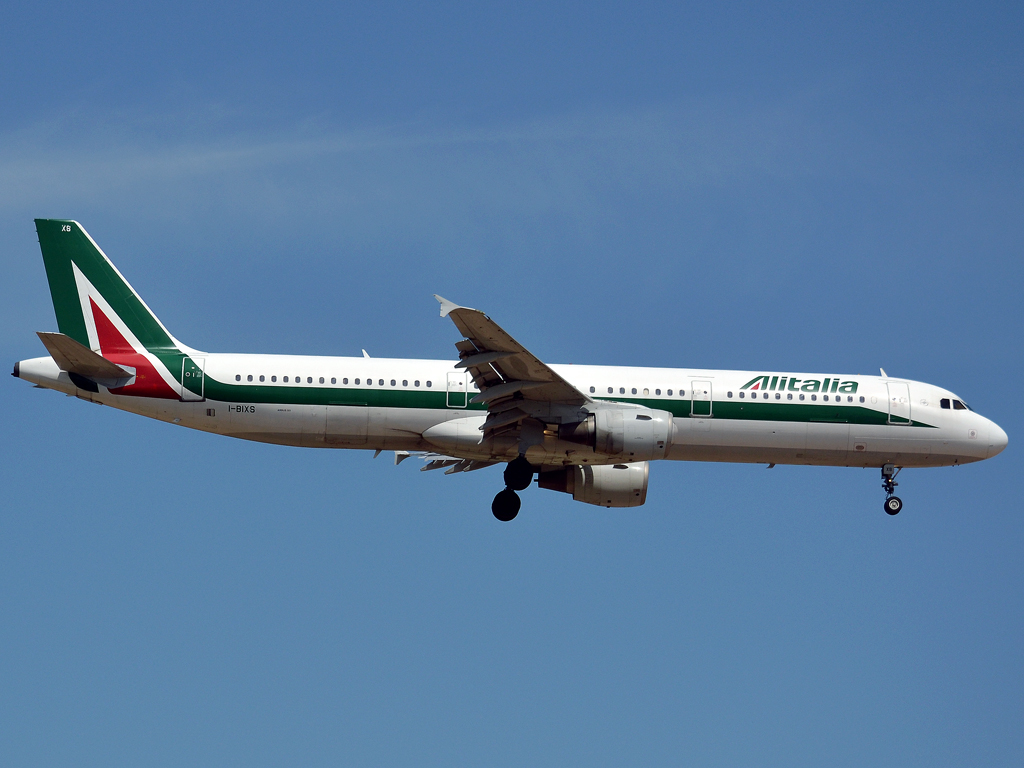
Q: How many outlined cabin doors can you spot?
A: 4